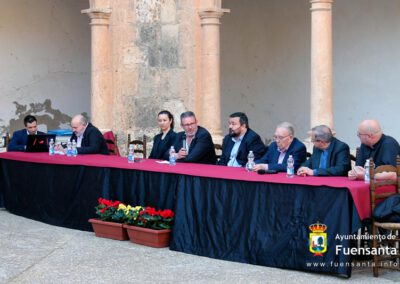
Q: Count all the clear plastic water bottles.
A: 8